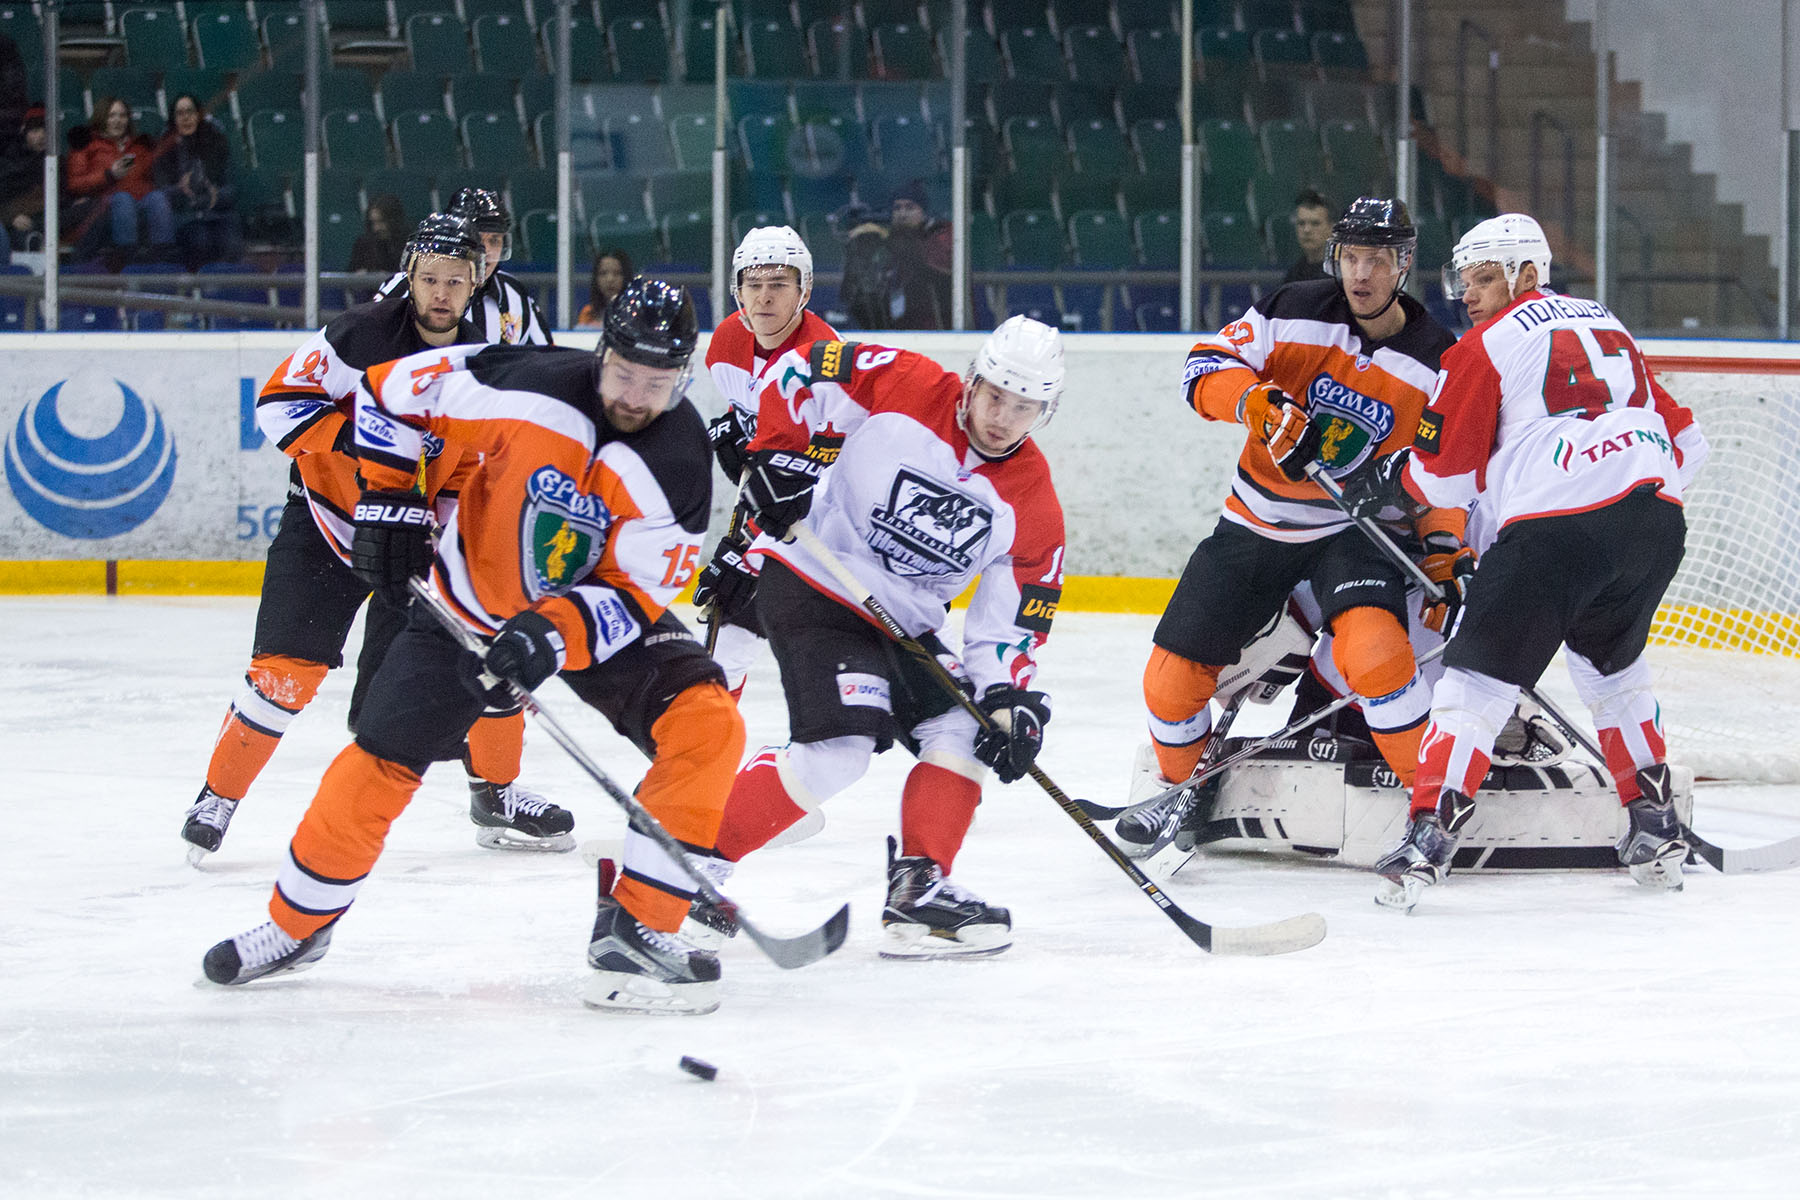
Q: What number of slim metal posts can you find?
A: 9